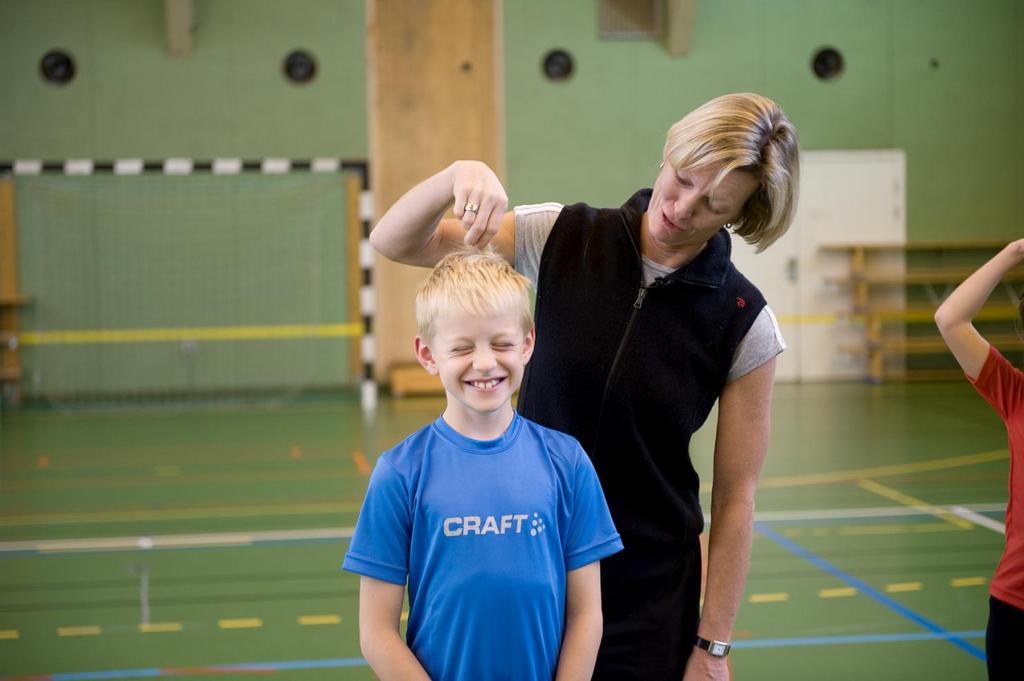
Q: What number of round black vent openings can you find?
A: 4